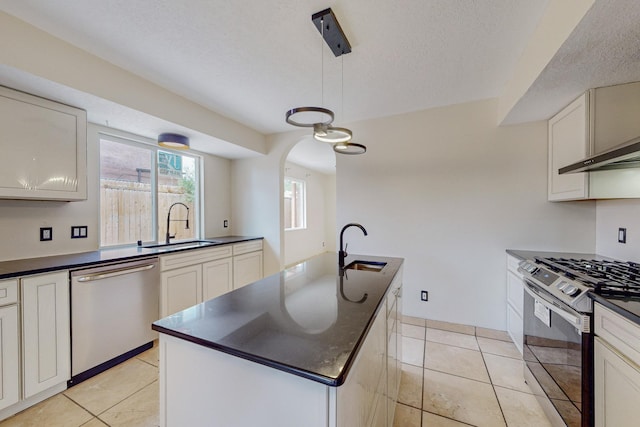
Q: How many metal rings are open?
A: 3